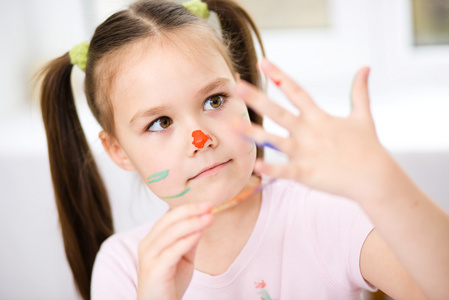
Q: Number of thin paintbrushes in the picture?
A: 1